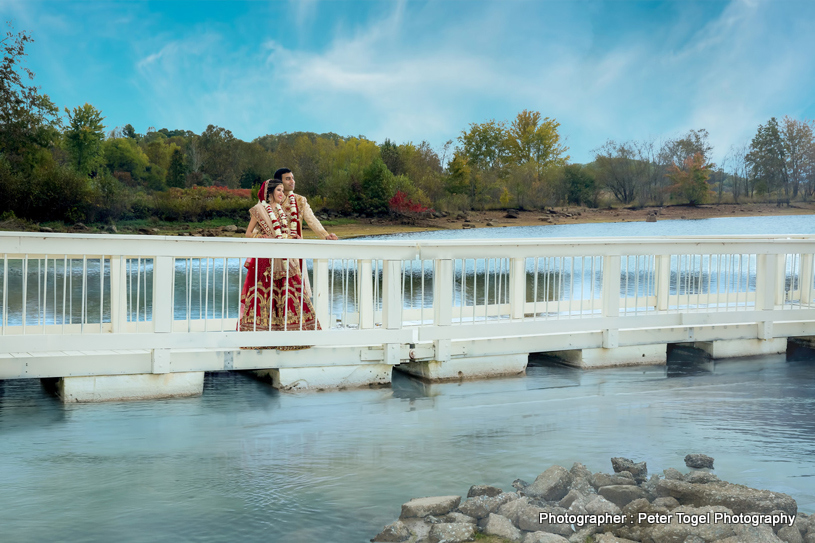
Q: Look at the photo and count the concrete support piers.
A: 5